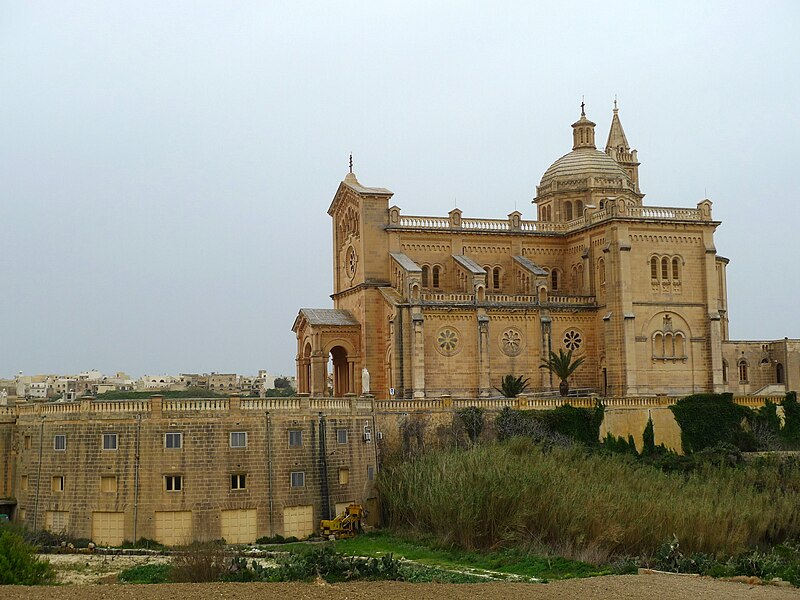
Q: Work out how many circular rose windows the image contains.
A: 4